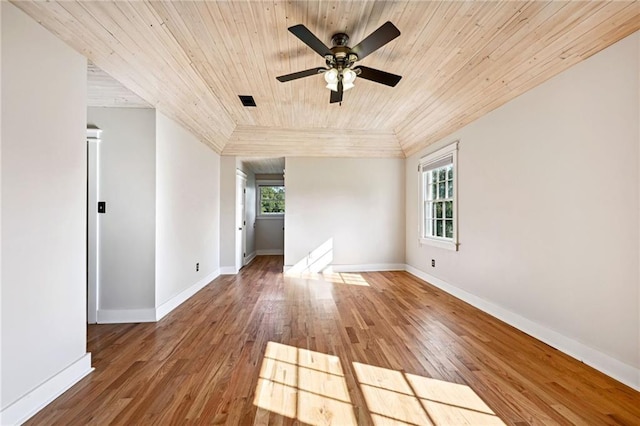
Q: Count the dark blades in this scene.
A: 5